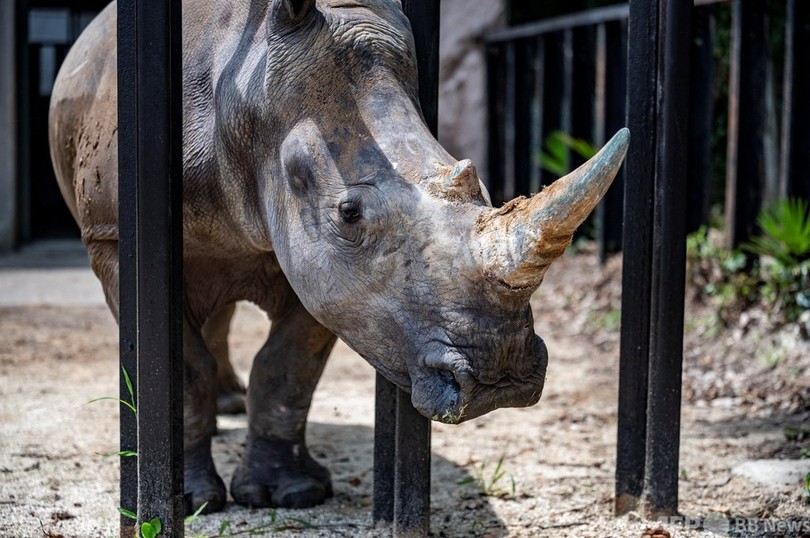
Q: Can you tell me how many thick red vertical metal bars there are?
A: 0